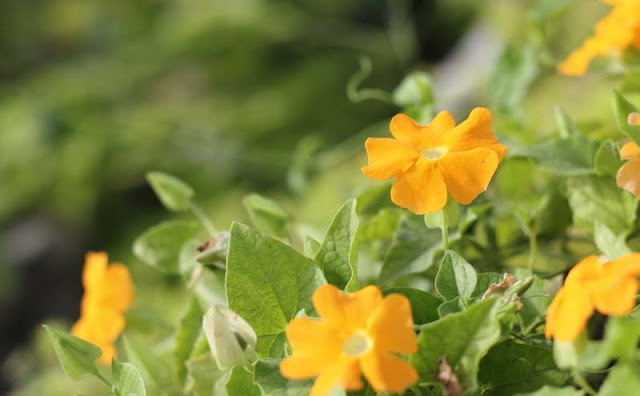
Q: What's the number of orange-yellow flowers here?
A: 6